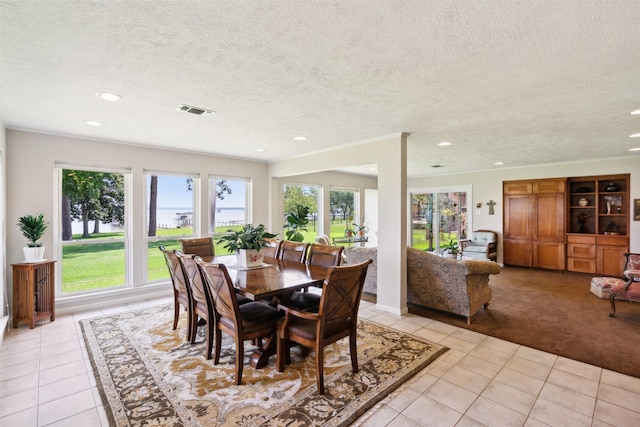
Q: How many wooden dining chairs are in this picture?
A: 8